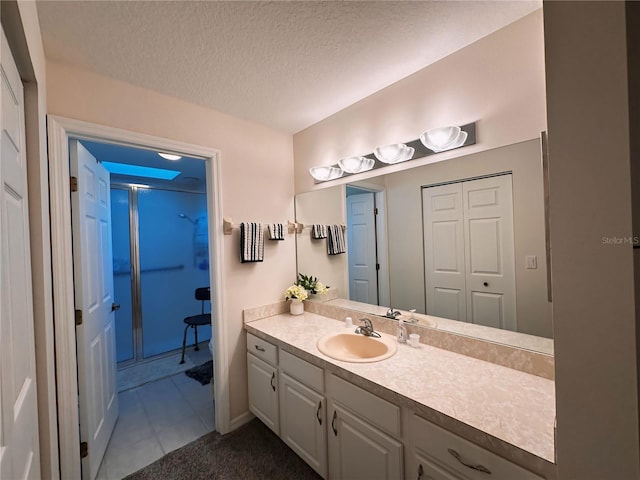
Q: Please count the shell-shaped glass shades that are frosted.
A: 4